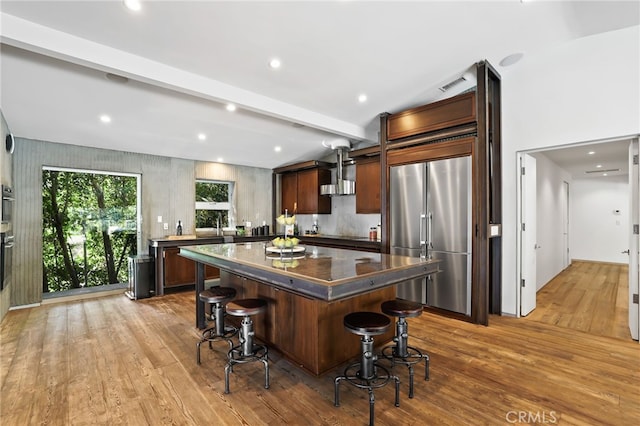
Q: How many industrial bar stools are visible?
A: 4